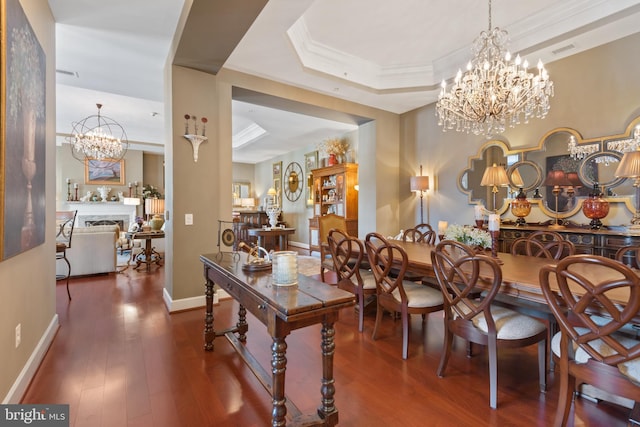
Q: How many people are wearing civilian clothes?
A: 0